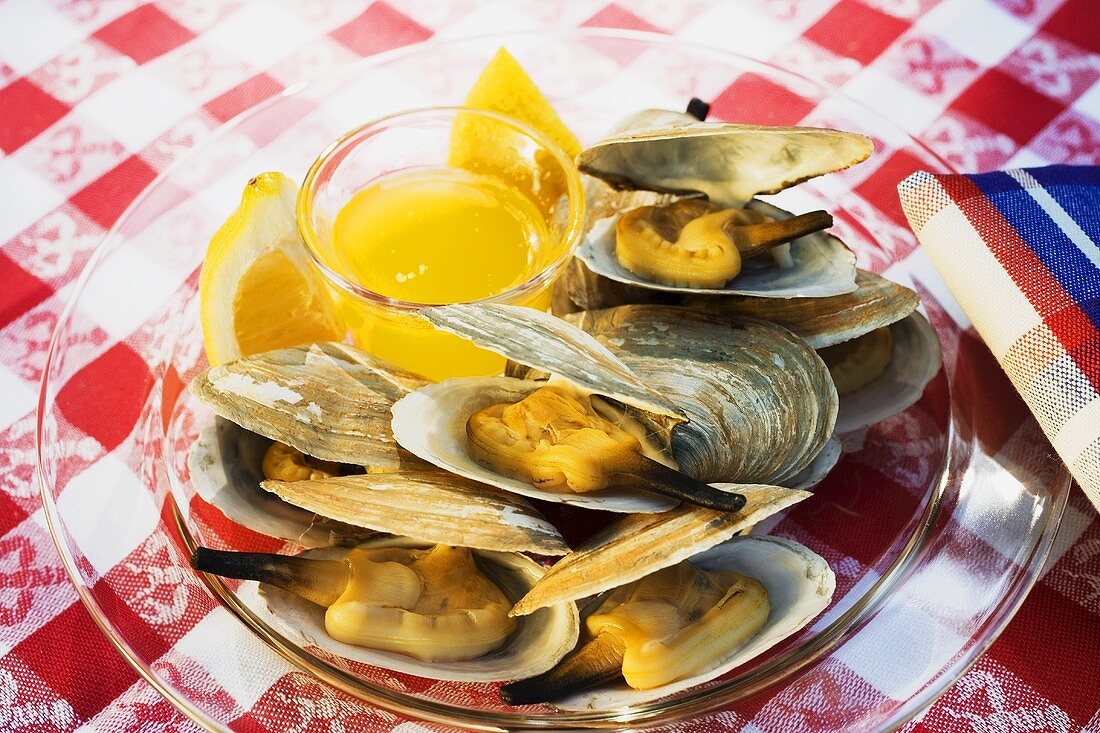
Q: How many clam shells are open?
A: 6